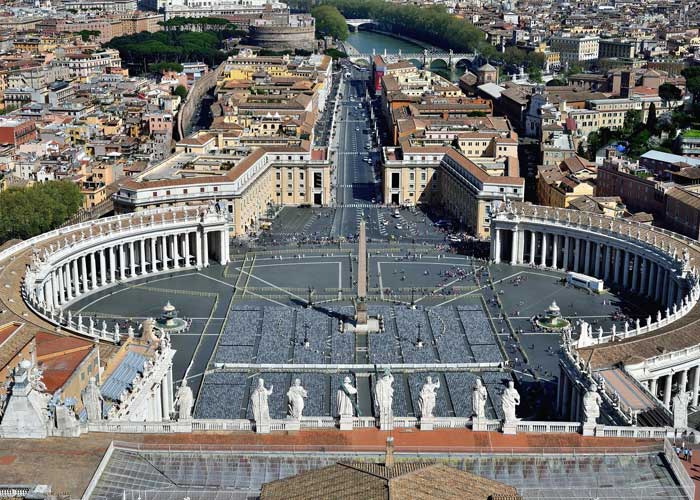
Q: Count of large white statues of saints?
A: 11